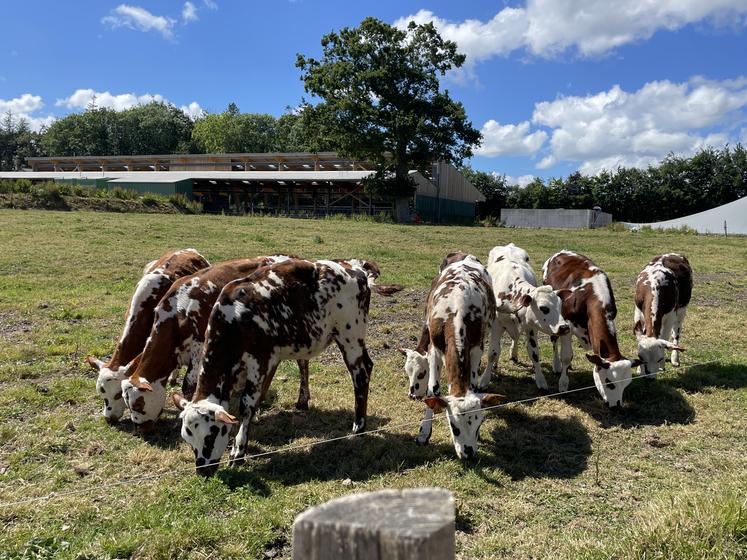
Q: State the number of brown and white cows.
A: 8